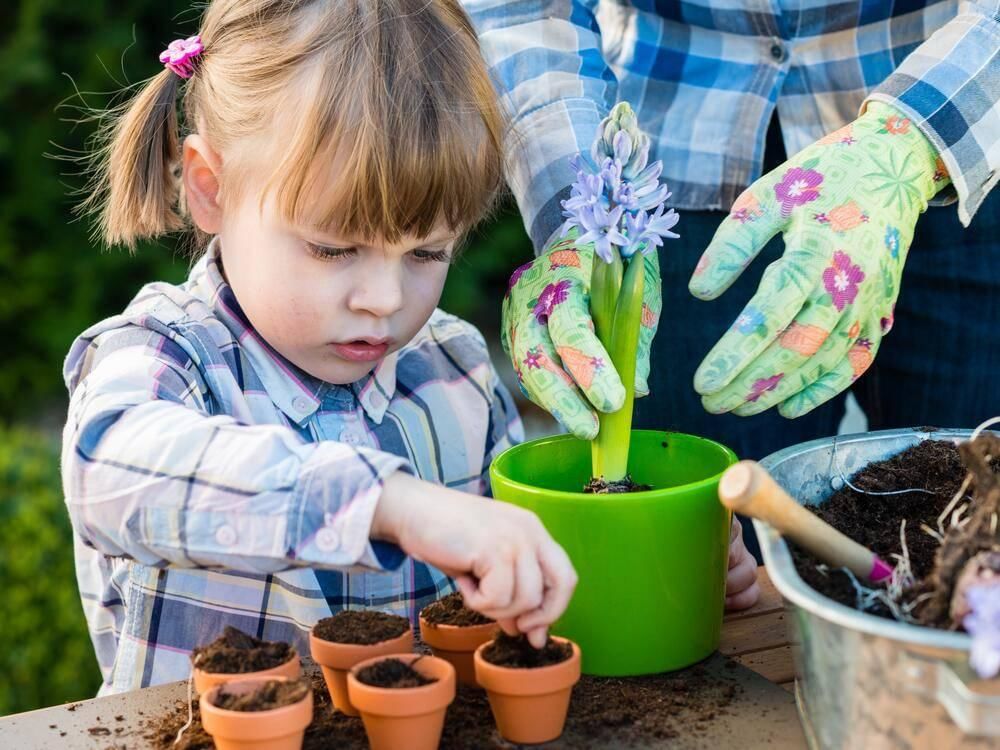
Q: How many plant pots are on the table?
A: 7